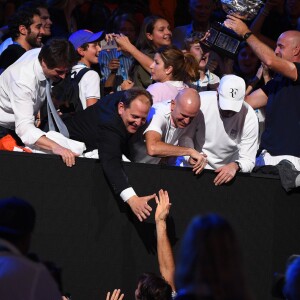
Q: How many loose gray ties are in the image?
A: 1